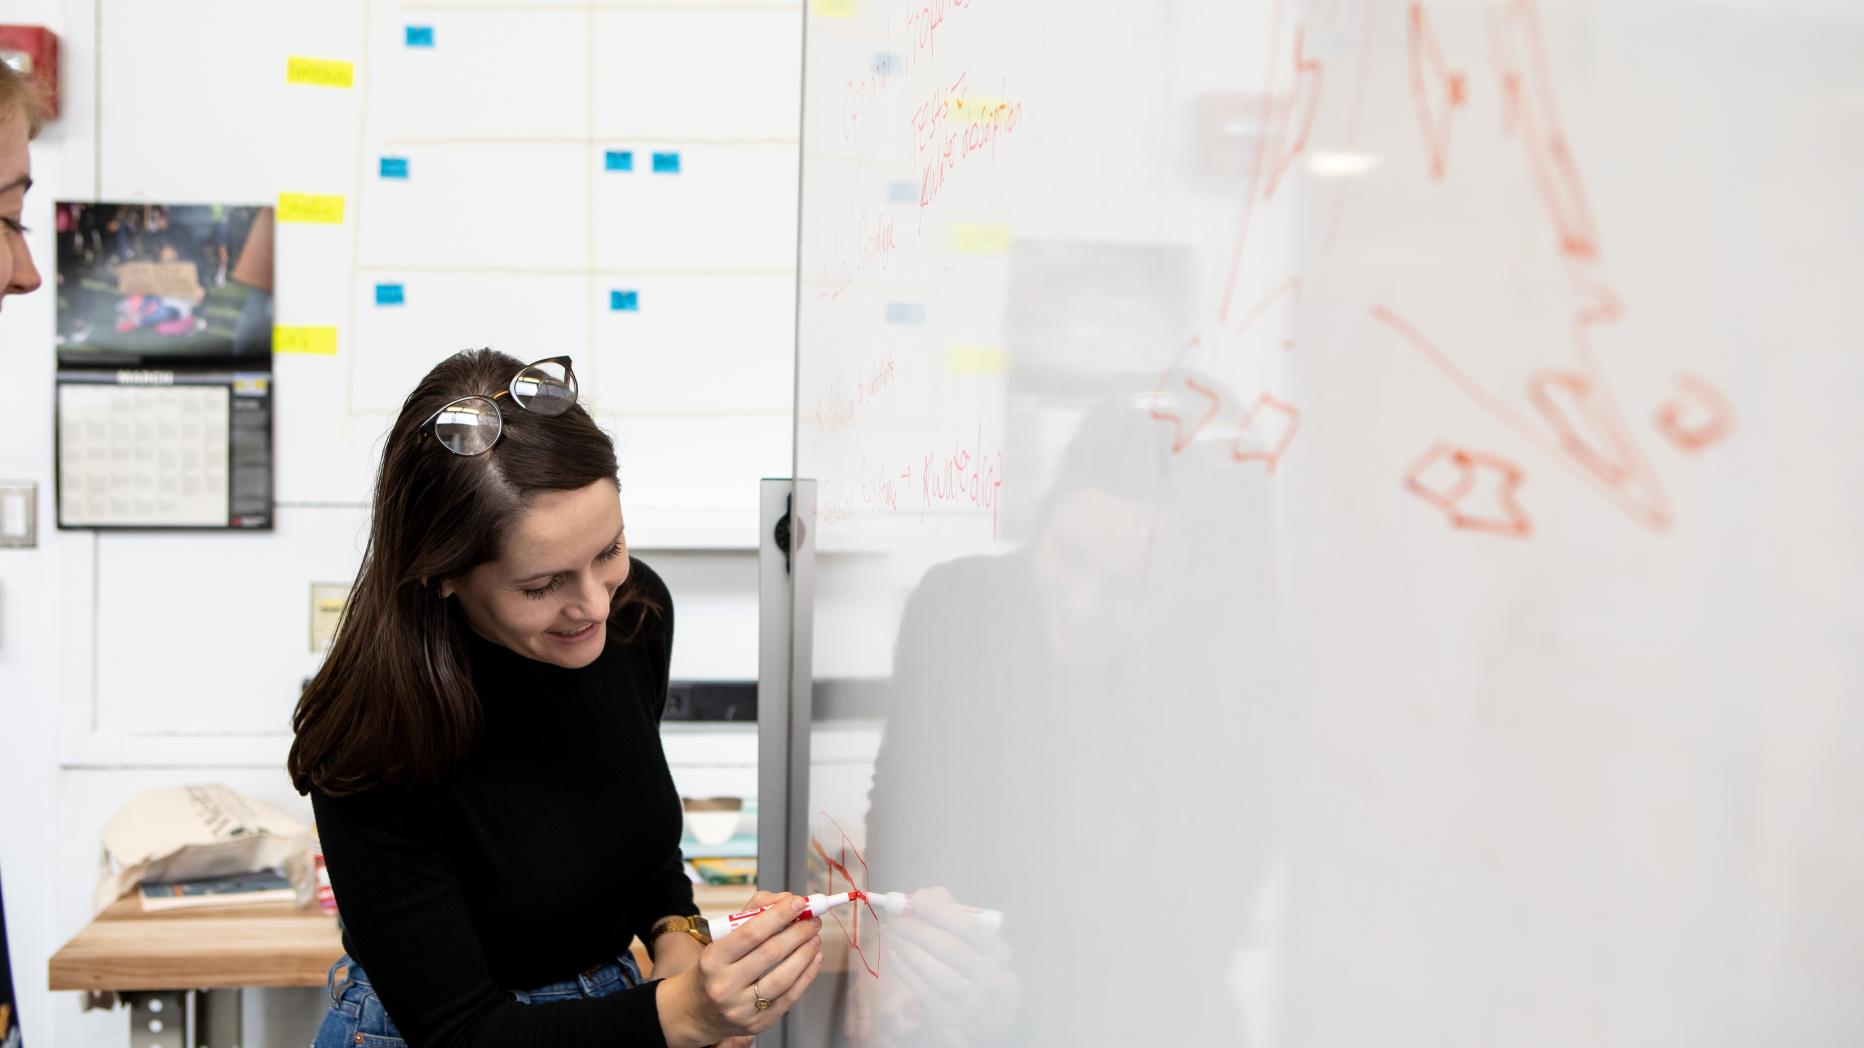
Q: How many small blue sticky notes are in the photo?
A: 6